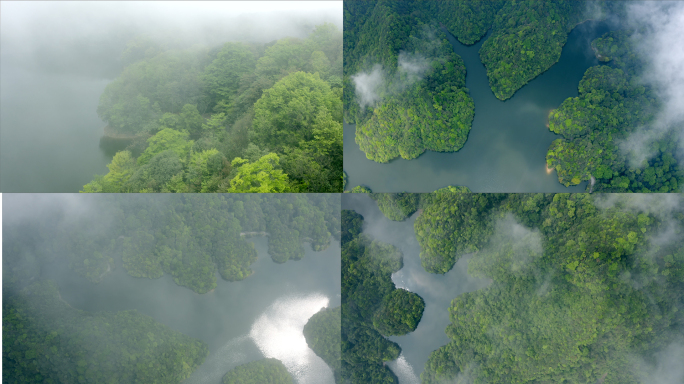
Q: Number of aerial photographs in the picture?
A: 4